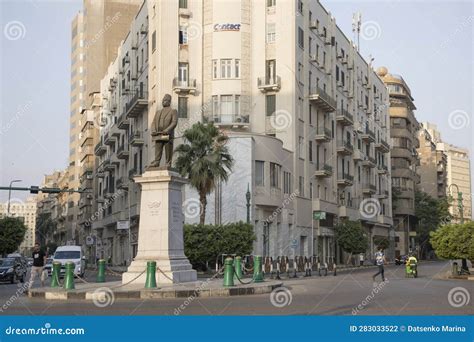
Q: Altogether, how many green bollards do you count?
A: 7